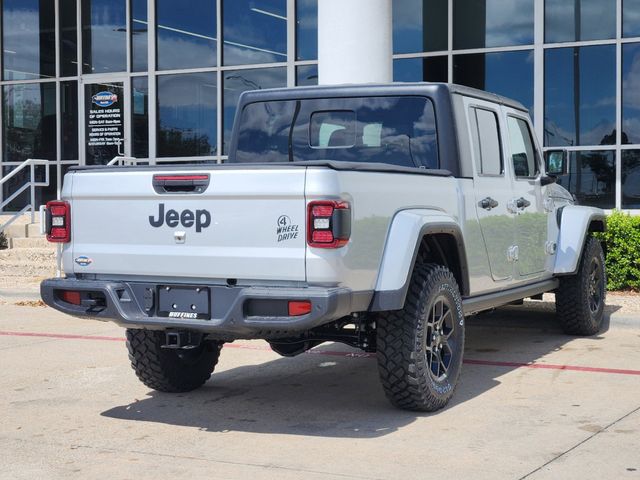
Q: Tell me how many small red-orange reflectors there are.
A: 2